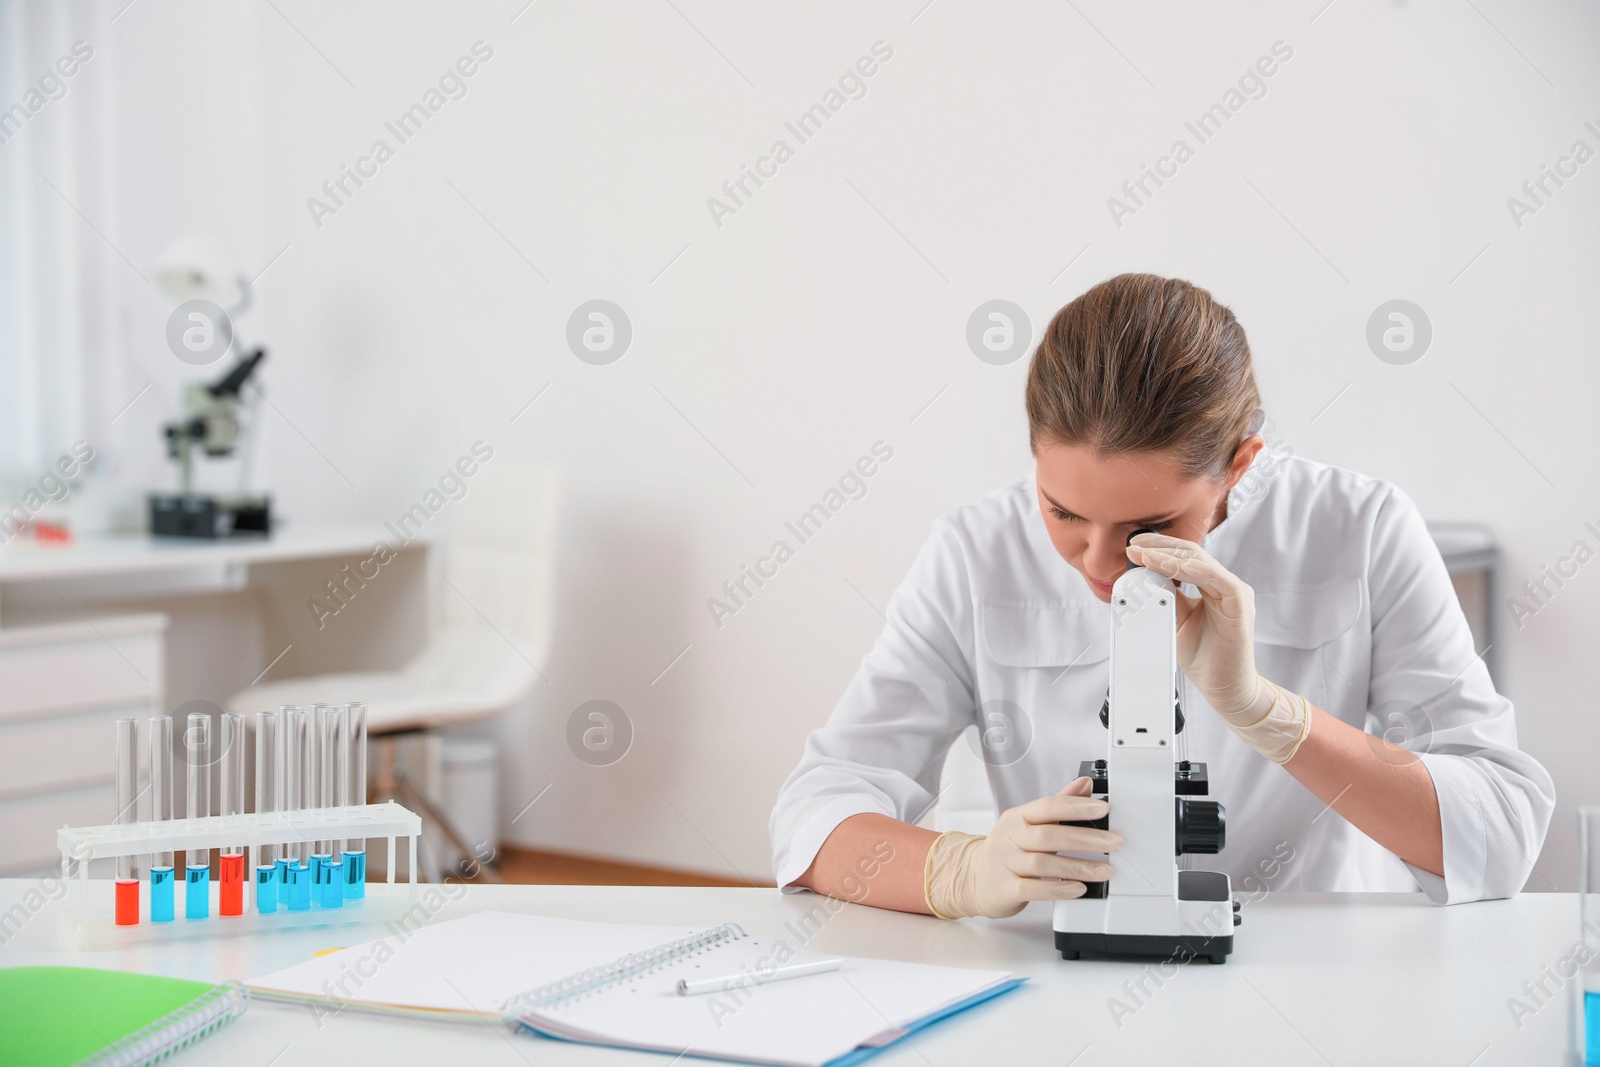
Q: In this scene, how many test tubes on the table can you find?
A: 10